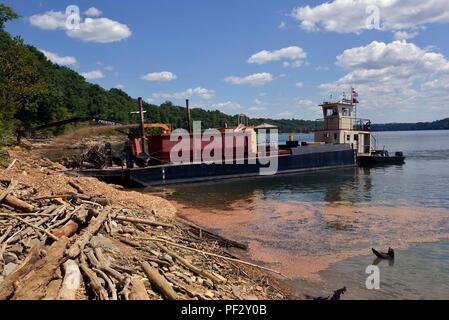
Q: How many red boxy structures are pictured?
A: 1